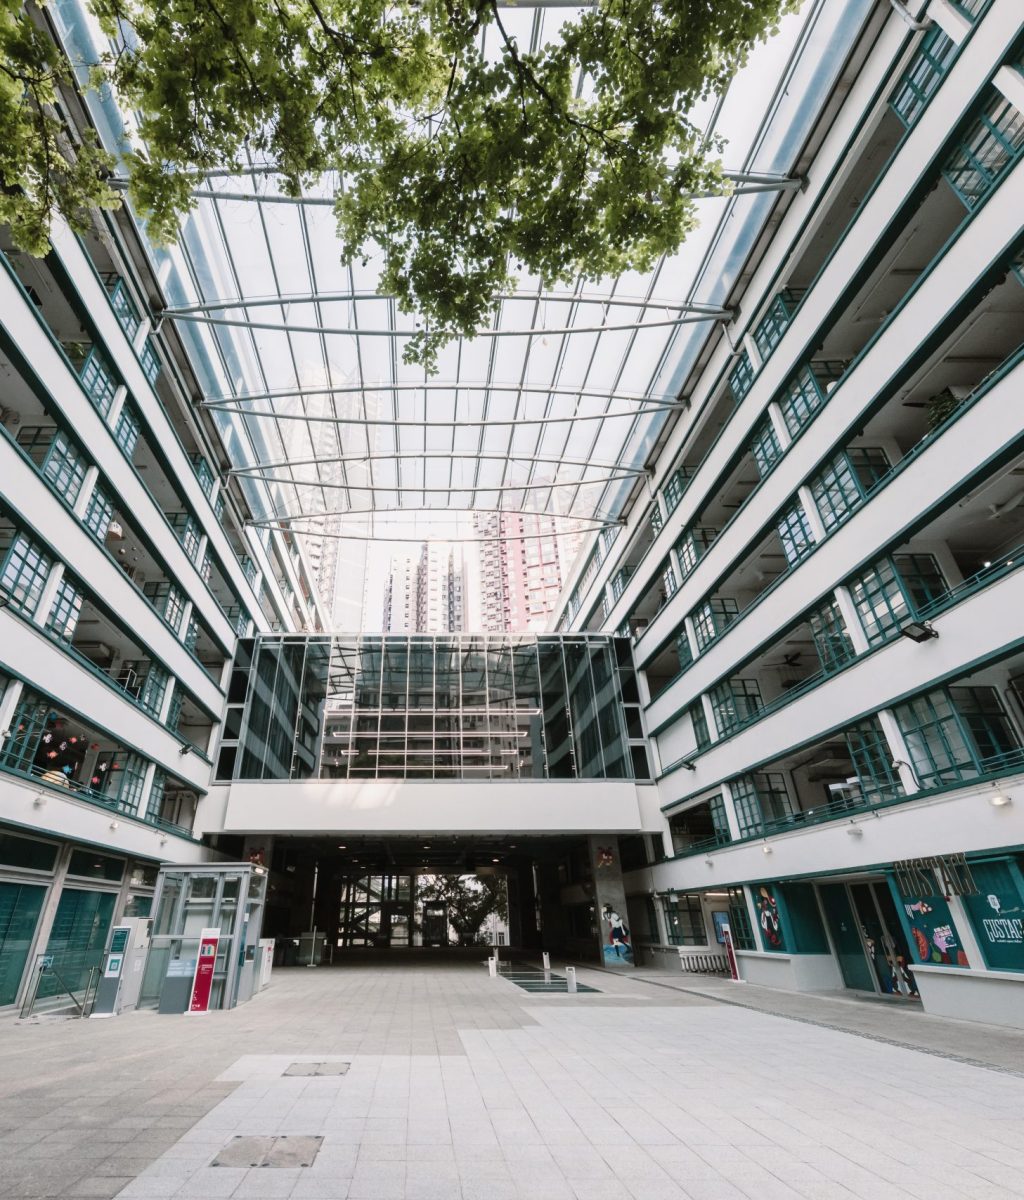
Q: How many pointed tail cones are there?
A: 0